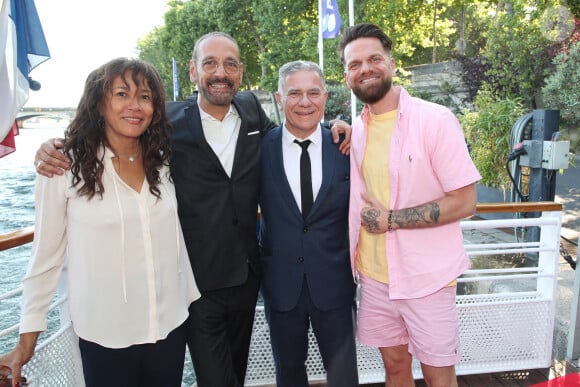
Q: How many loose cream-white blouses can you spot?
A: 1